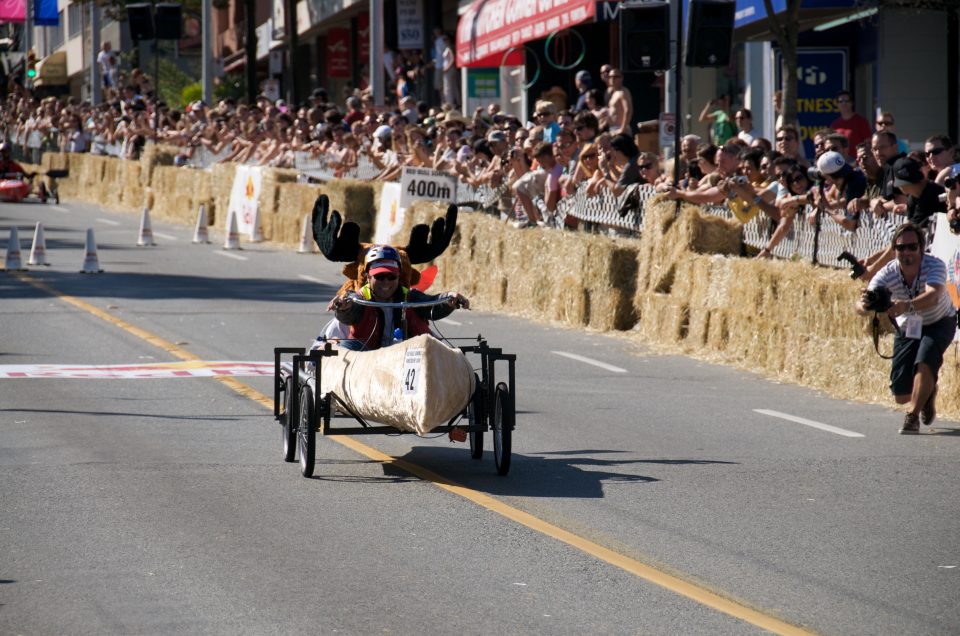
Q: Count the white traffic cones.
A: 8